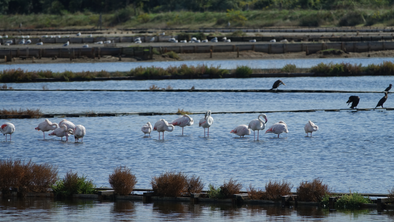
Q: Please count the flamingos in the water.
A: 13